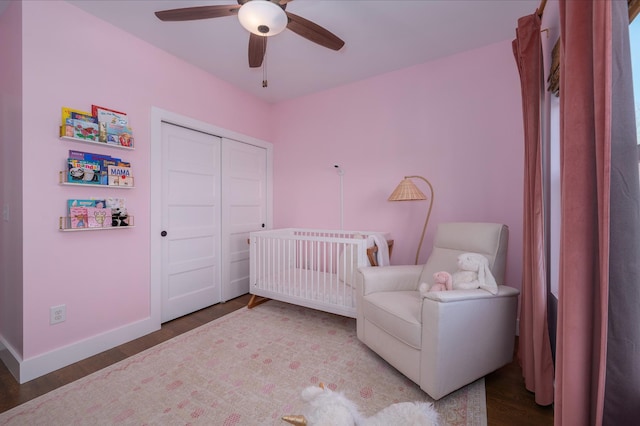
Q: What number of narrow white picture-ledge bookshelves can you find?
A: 3